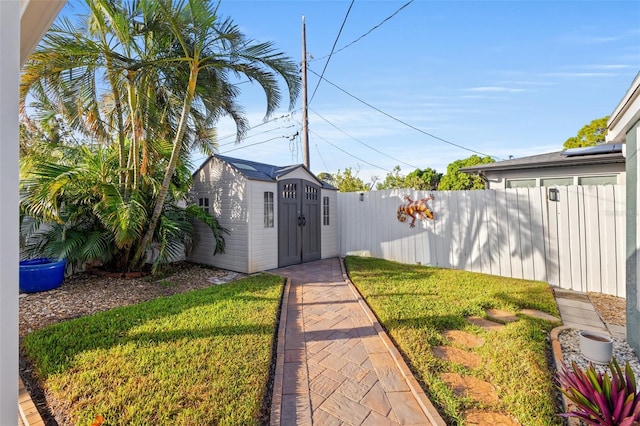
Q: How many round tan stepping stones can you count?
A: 7